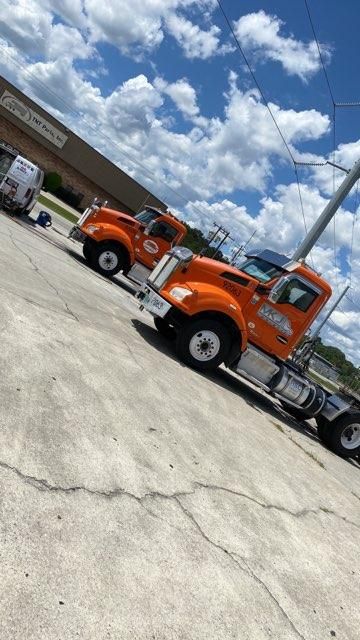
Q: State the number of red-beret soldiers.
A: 0